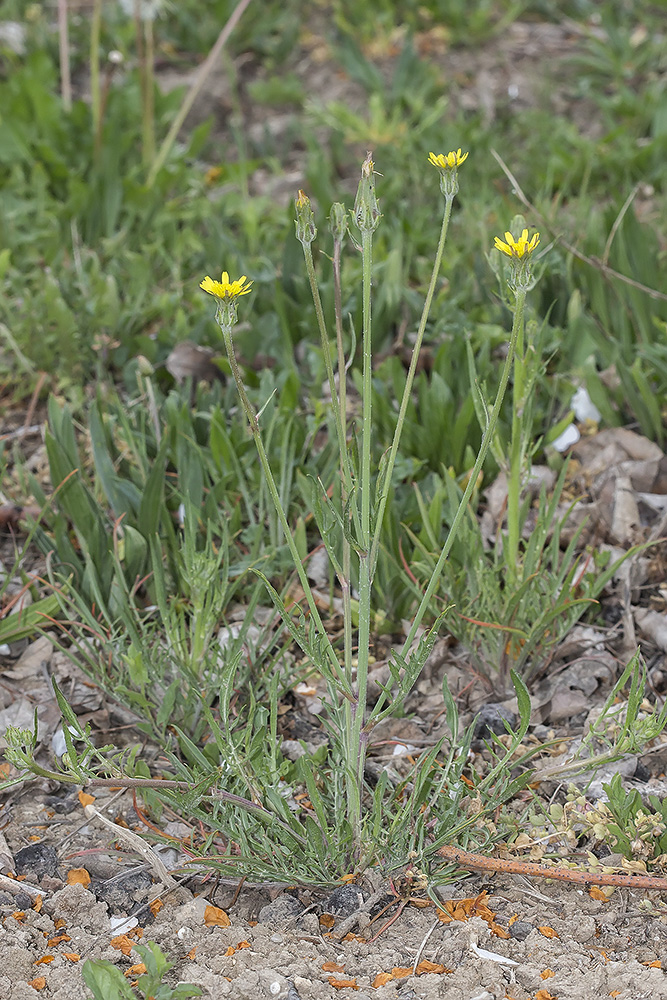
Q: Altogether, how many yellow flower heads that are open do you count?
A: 3